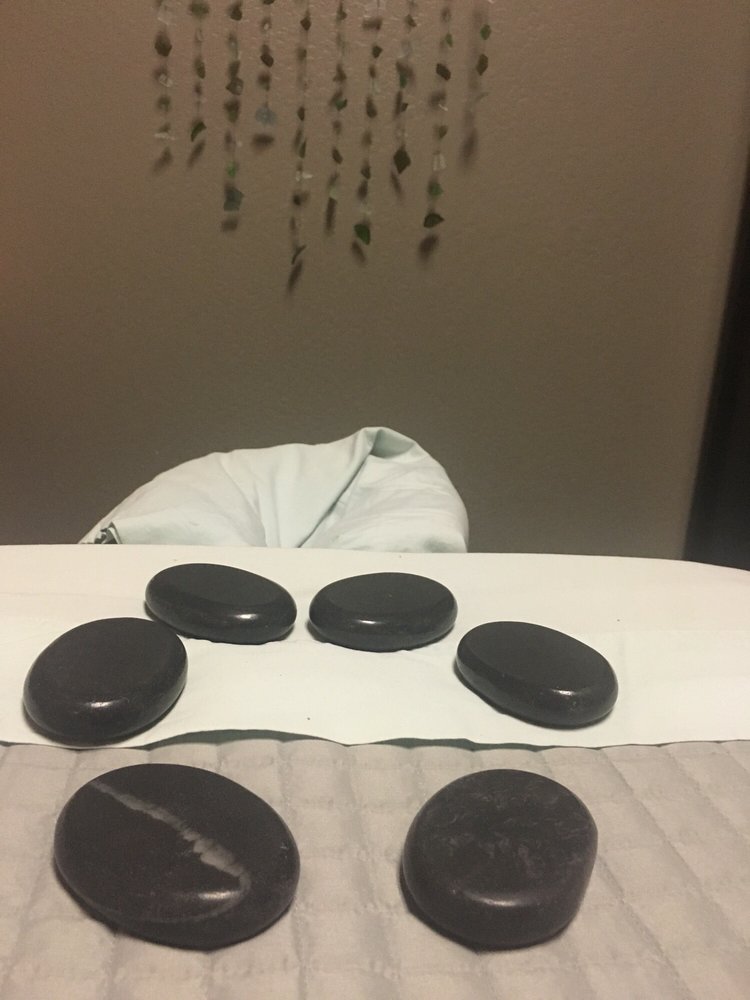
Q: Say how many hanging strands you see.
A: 10